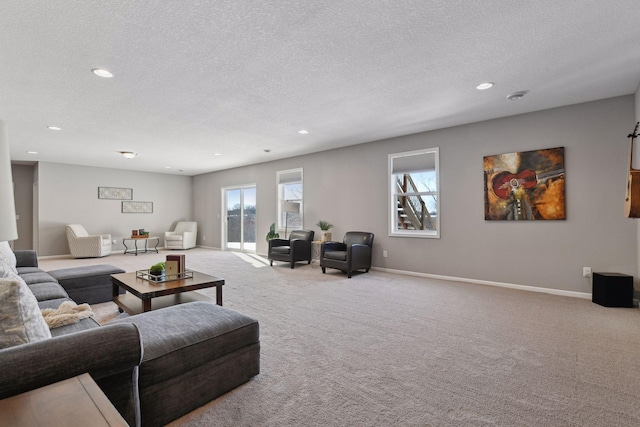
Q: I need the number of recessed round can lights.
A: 7